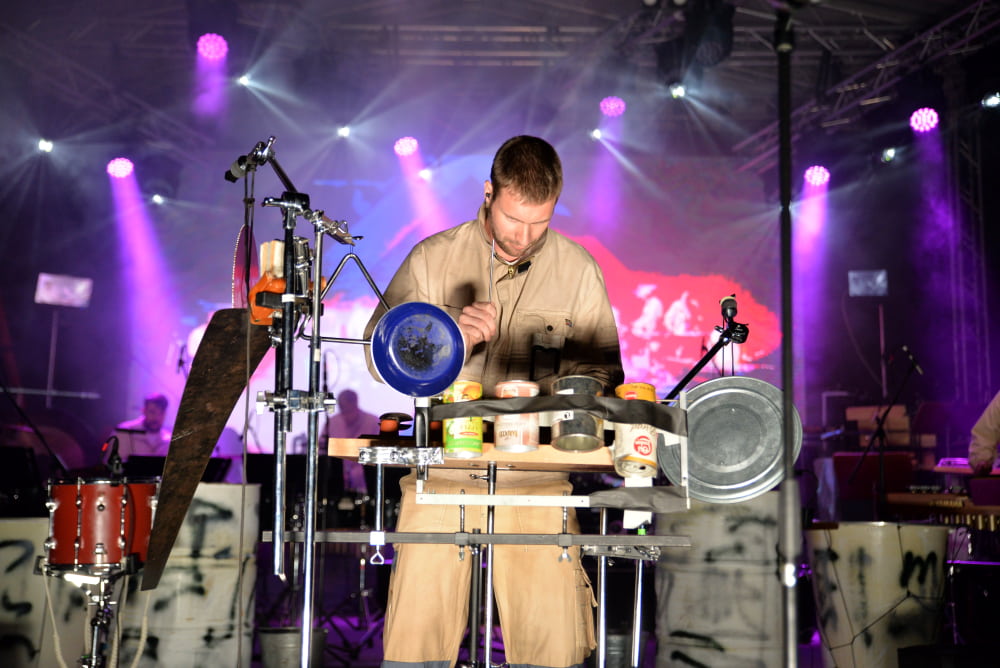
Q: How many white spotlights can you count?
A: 9